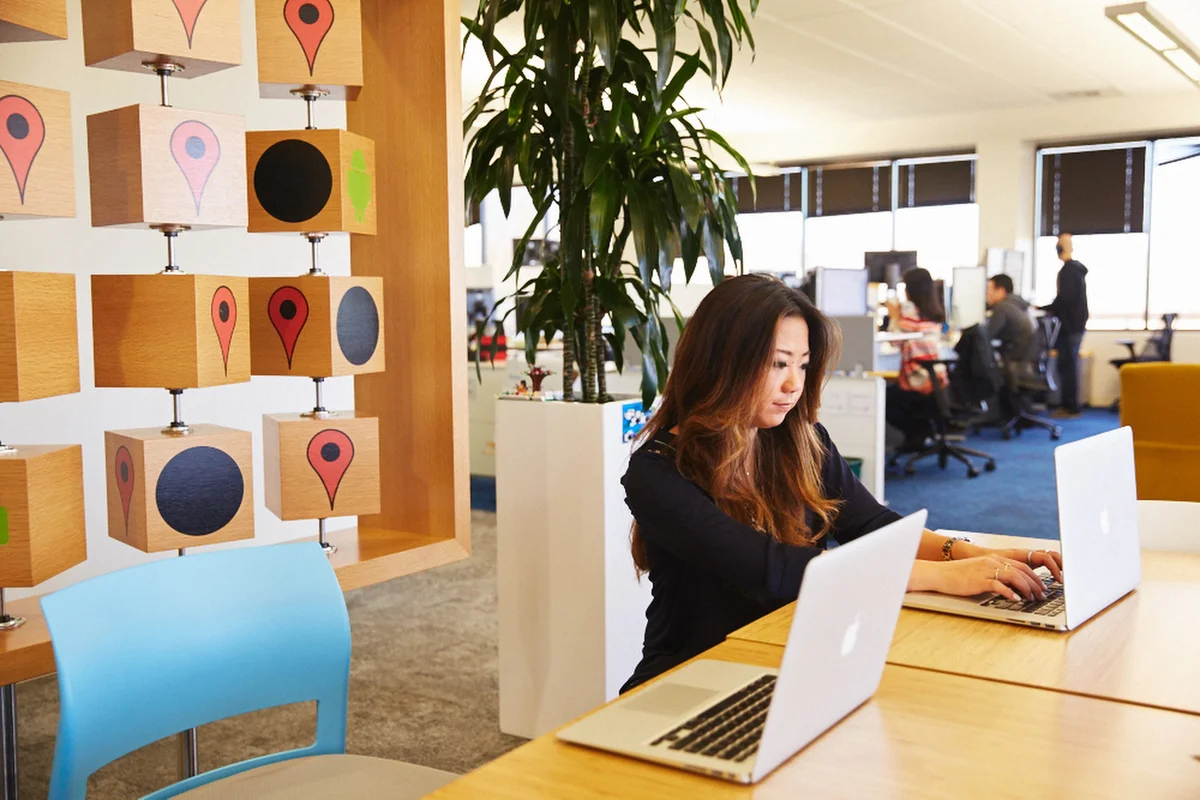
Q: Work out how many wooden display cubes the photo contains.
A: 12